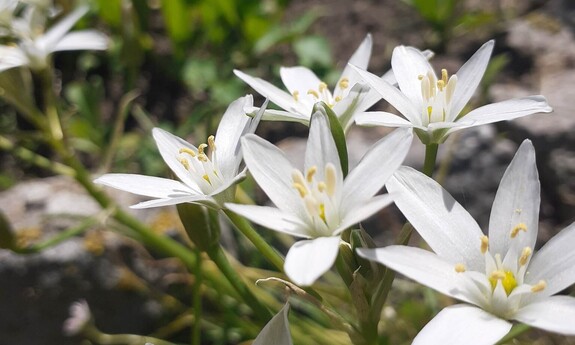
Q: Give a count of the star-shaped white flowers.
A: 6